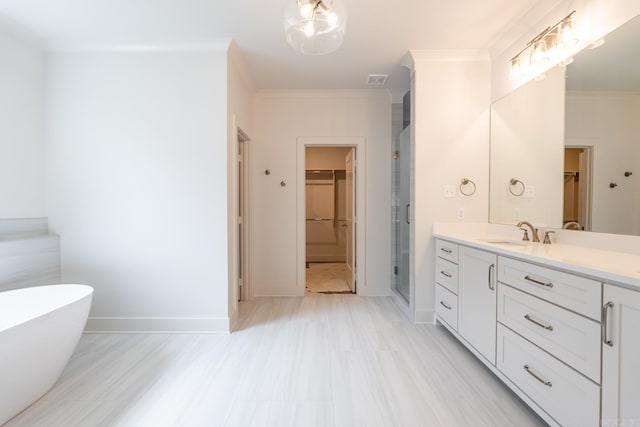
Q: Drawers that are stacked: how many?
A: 6